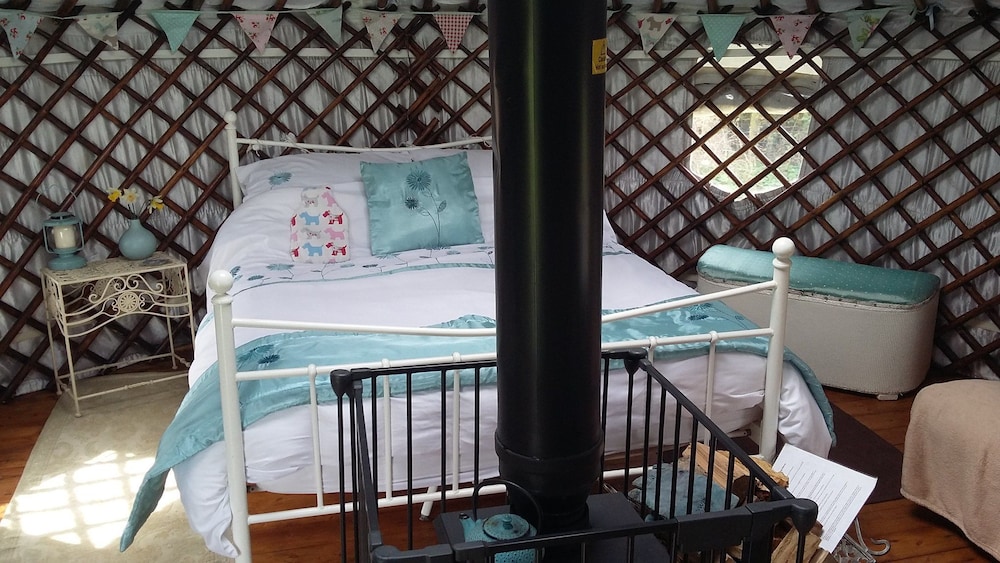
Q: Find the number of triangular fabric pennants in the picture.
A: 11